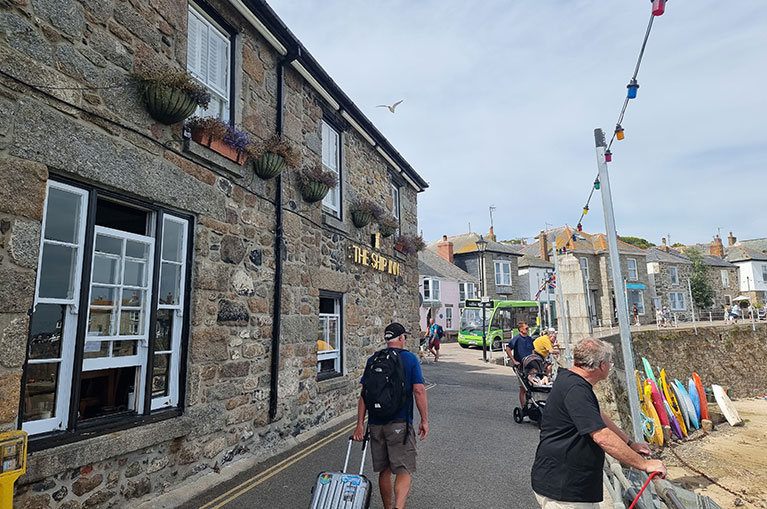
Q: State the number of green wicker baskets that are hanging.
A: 5